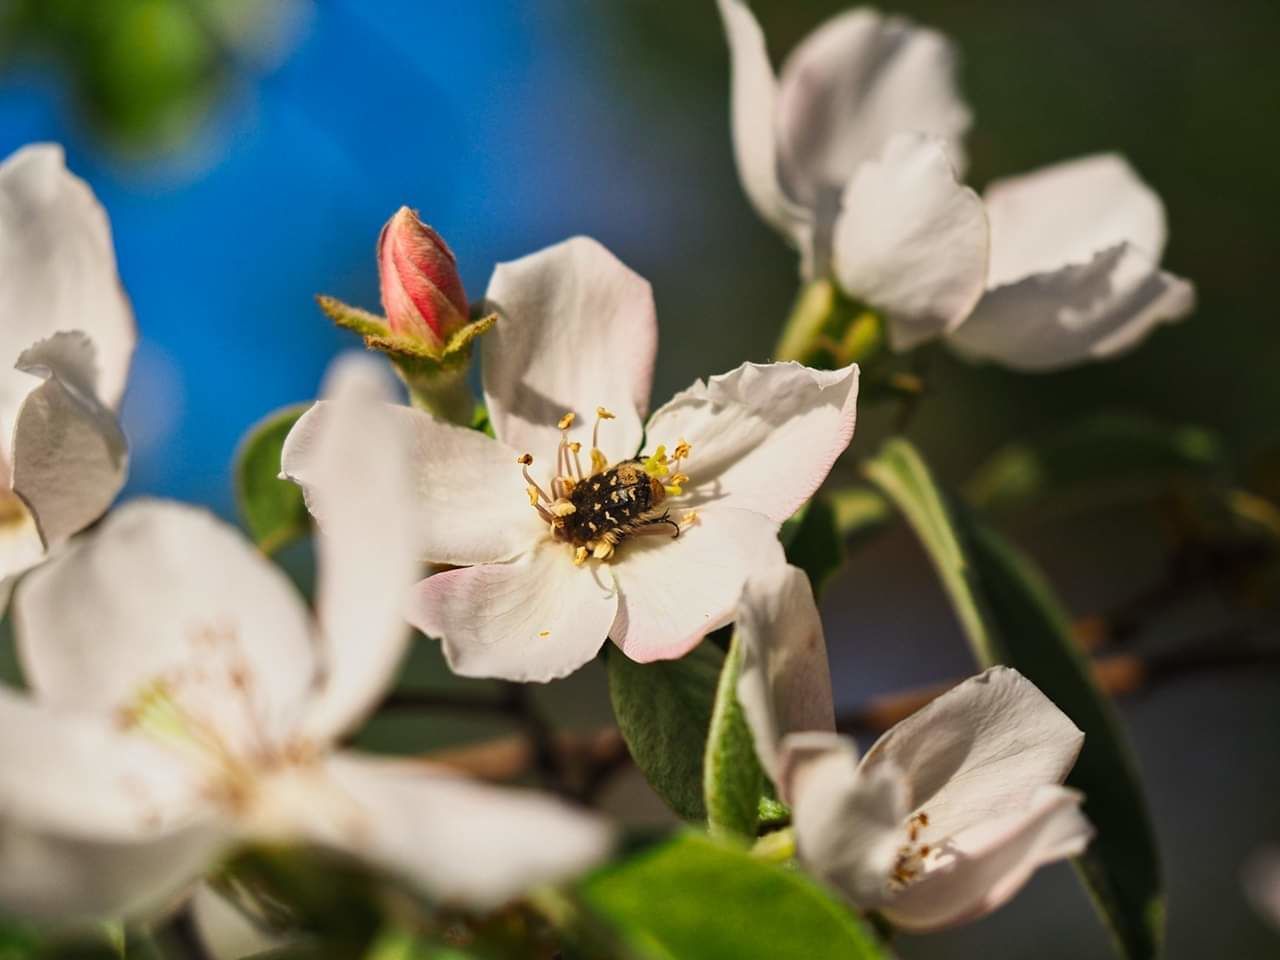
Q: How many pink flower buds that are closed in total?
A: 1